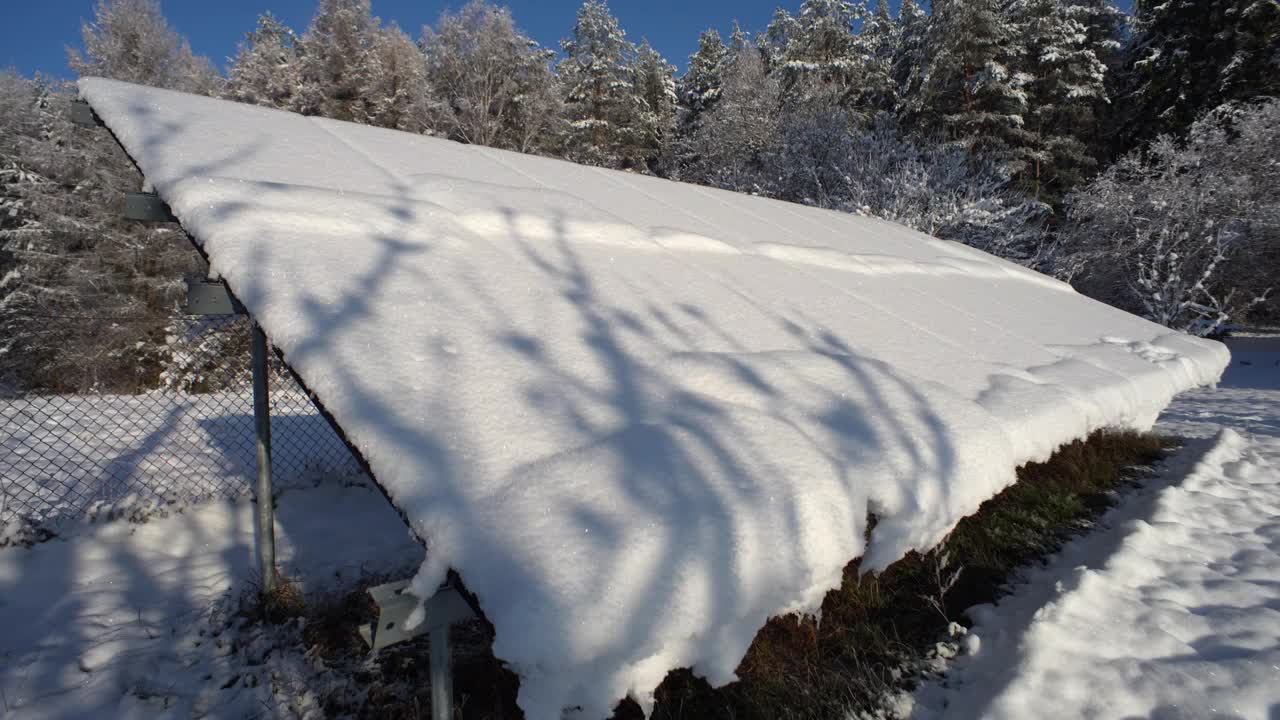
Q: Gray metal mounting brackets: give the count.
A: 4